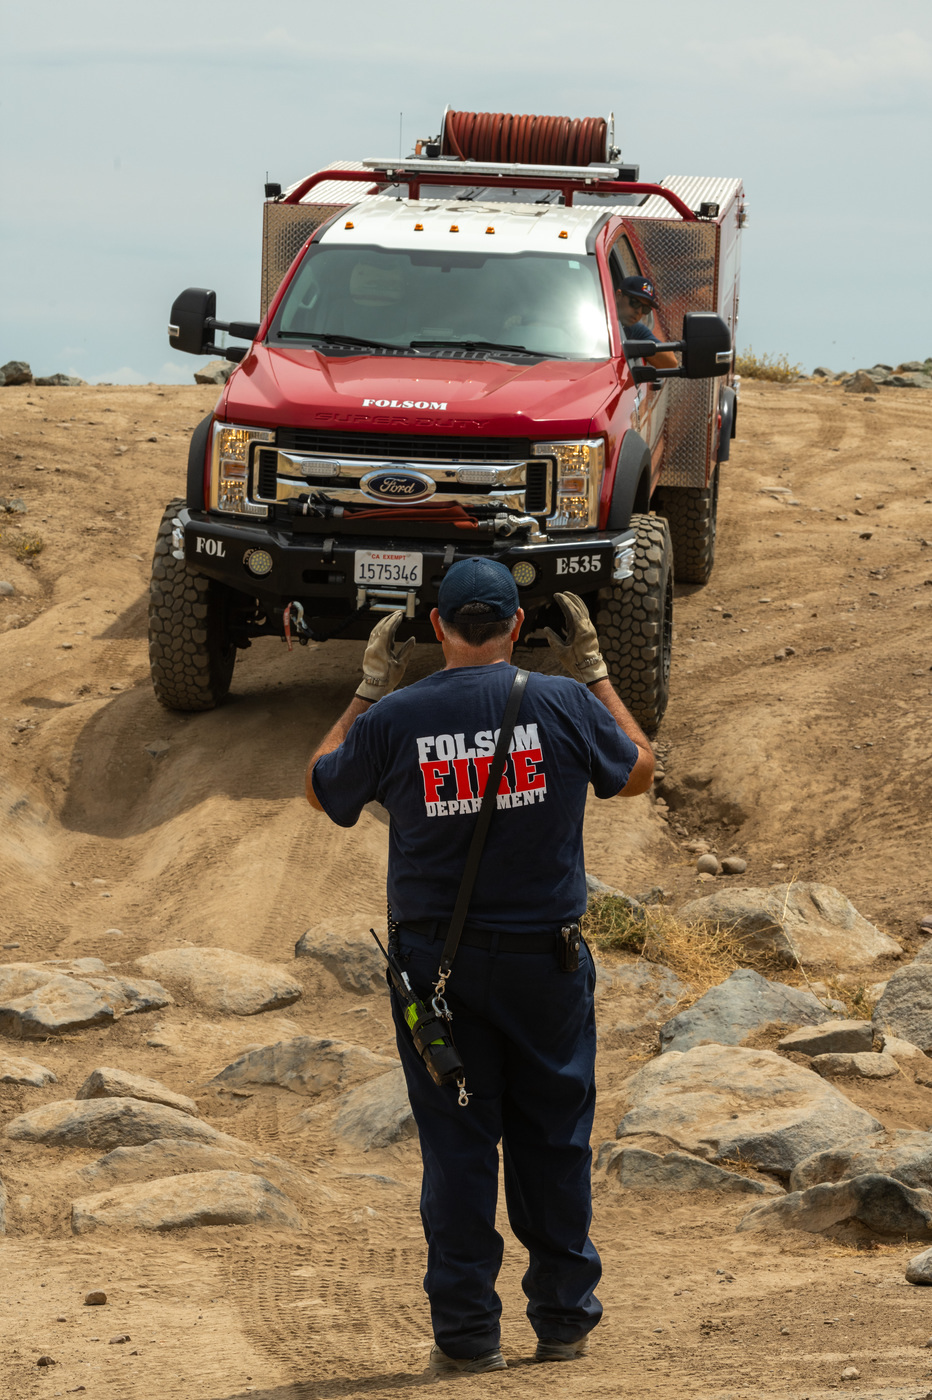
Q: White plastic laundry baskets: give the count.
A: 0